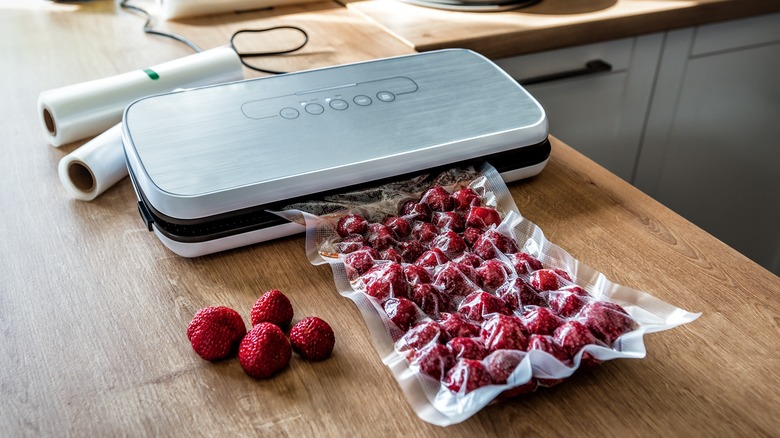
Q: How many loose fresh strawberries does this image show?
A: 4